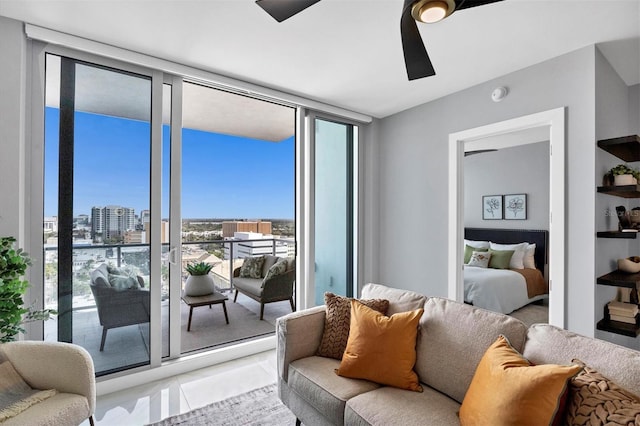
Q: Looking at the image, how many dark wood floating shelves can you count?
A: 5